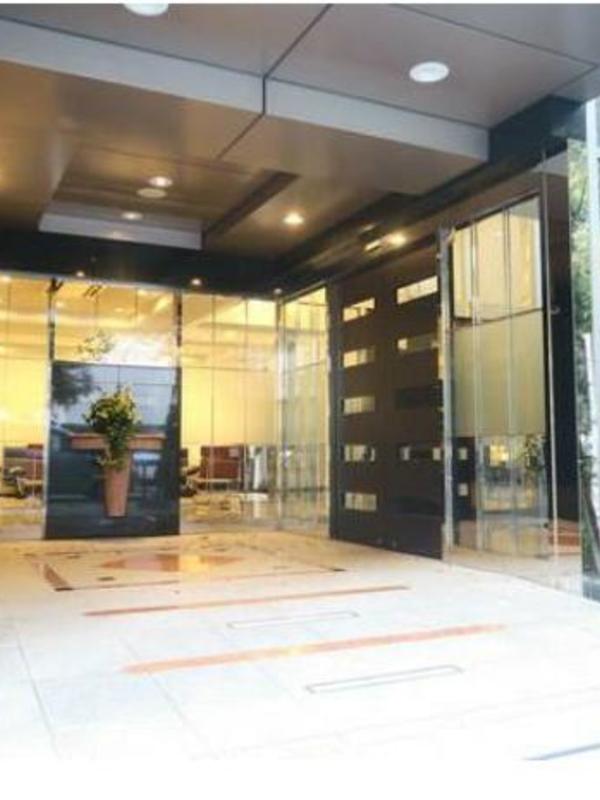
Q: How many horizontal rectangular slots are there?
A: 10